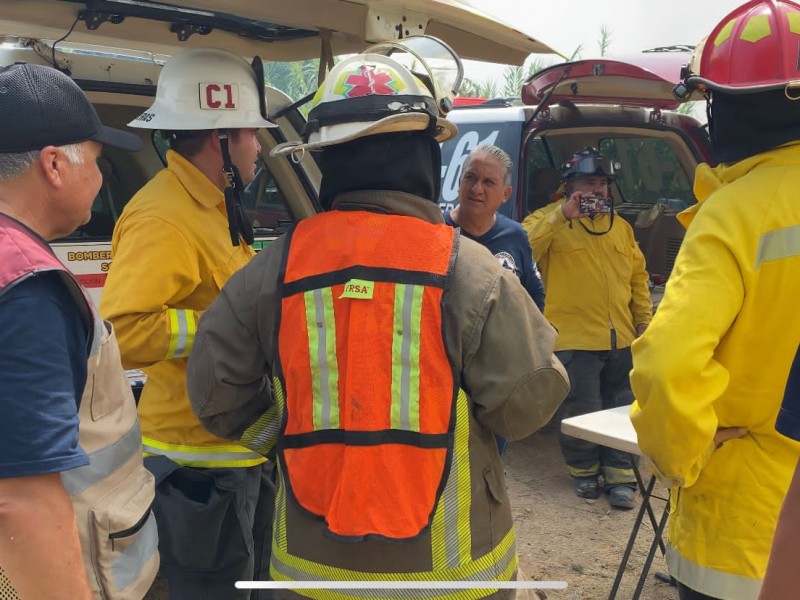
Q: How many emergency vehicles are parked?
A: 2